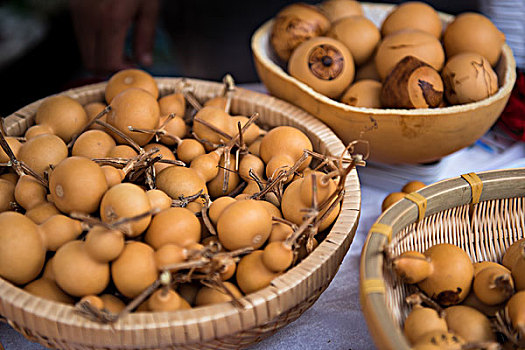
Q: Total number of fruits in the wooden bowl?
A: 11